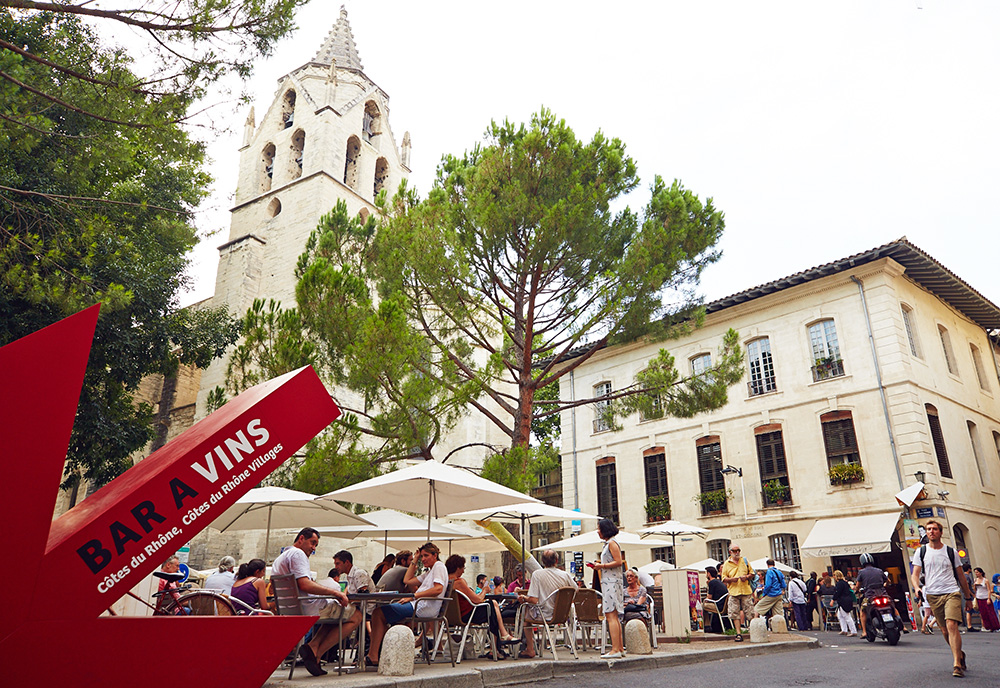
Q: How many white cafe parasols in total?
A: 10